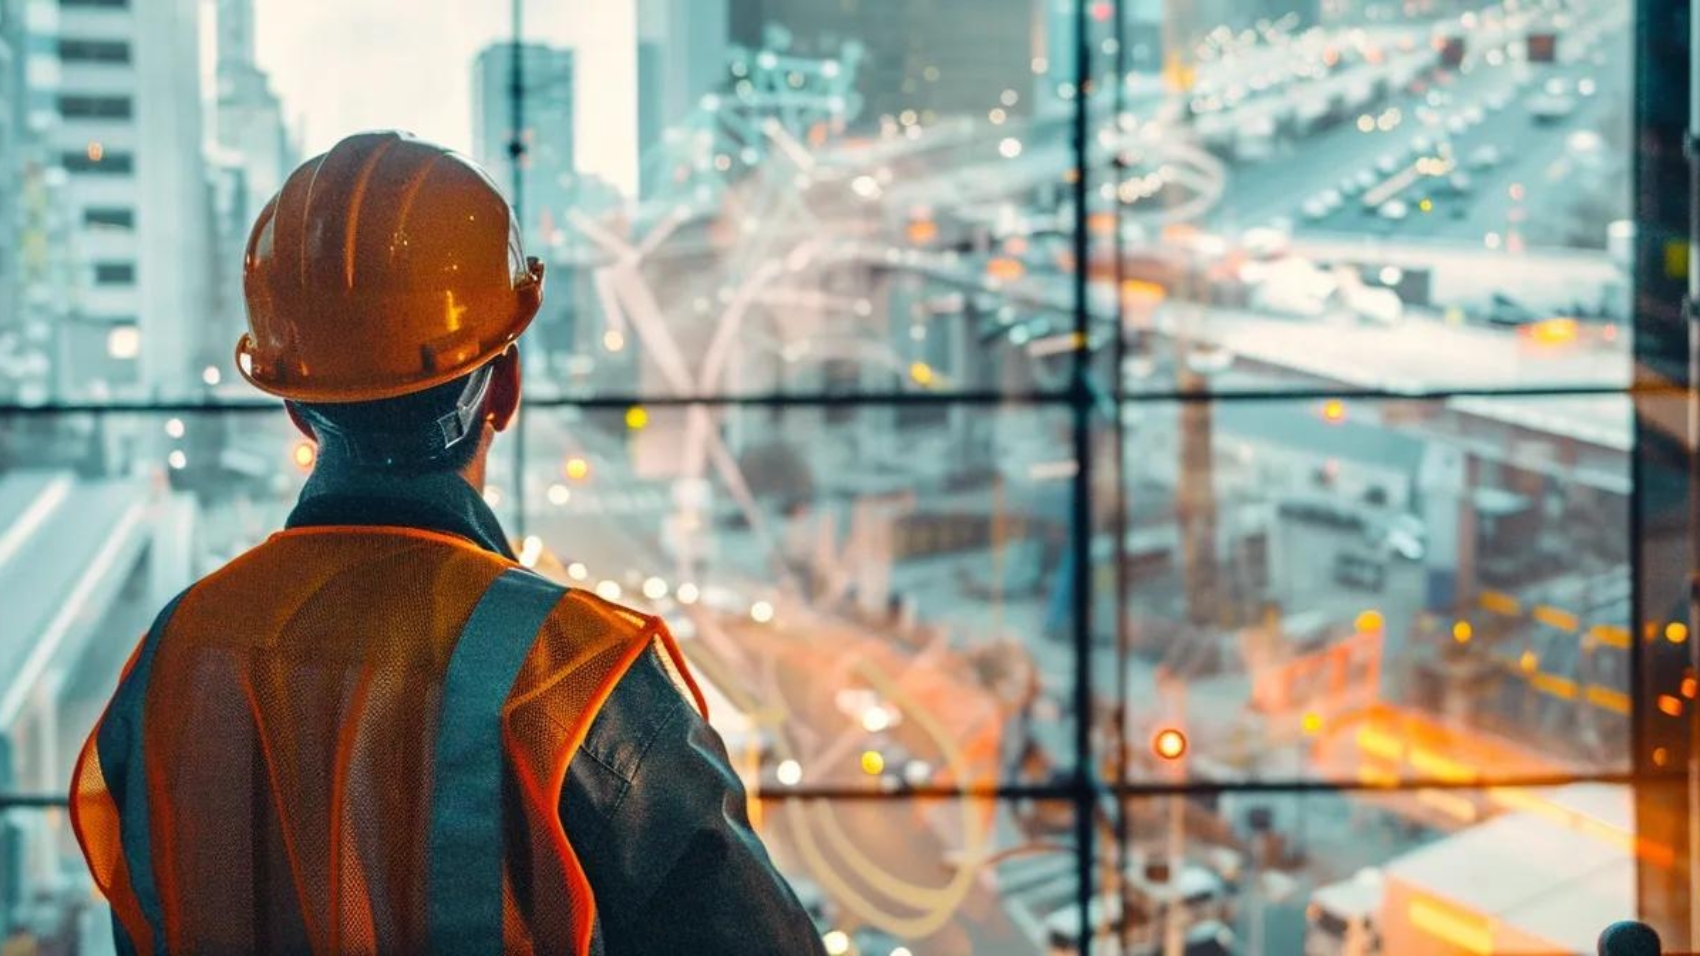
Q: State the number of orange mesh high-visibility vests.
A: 1